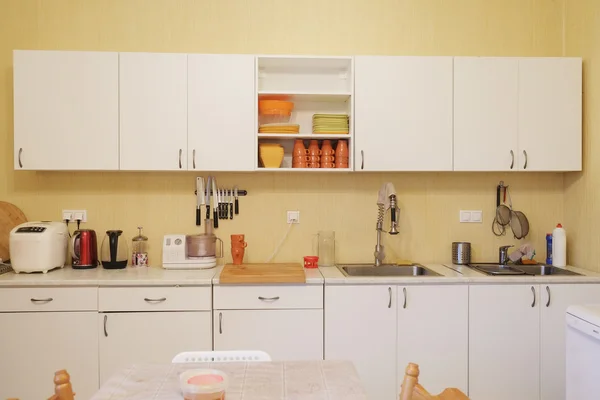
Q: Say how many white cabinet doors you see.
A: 13